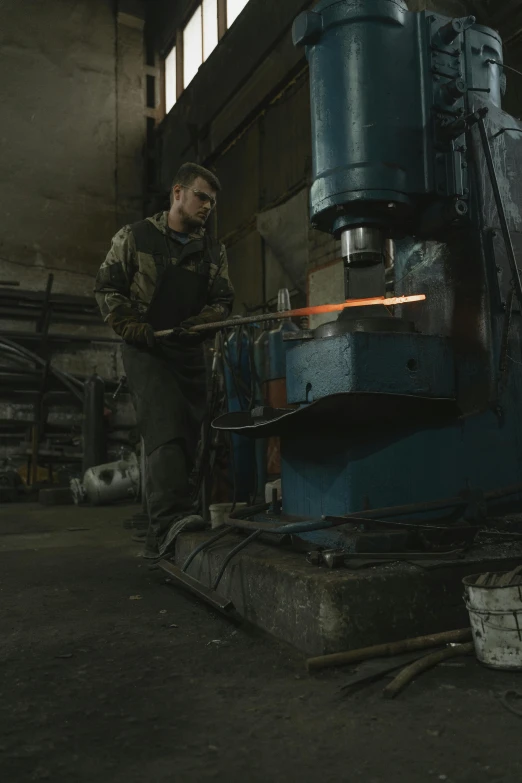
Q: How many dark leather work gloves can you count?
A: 2